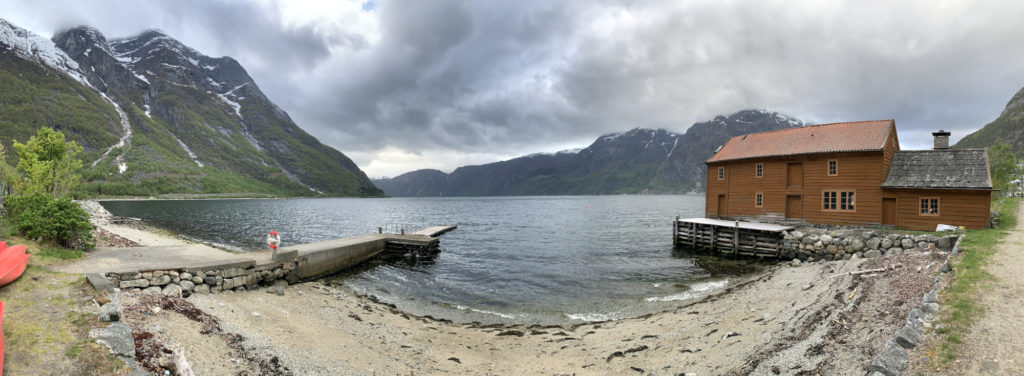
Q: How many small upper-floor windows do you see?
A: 3